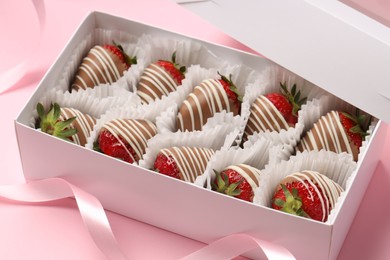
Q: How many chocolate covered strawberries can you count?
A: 10